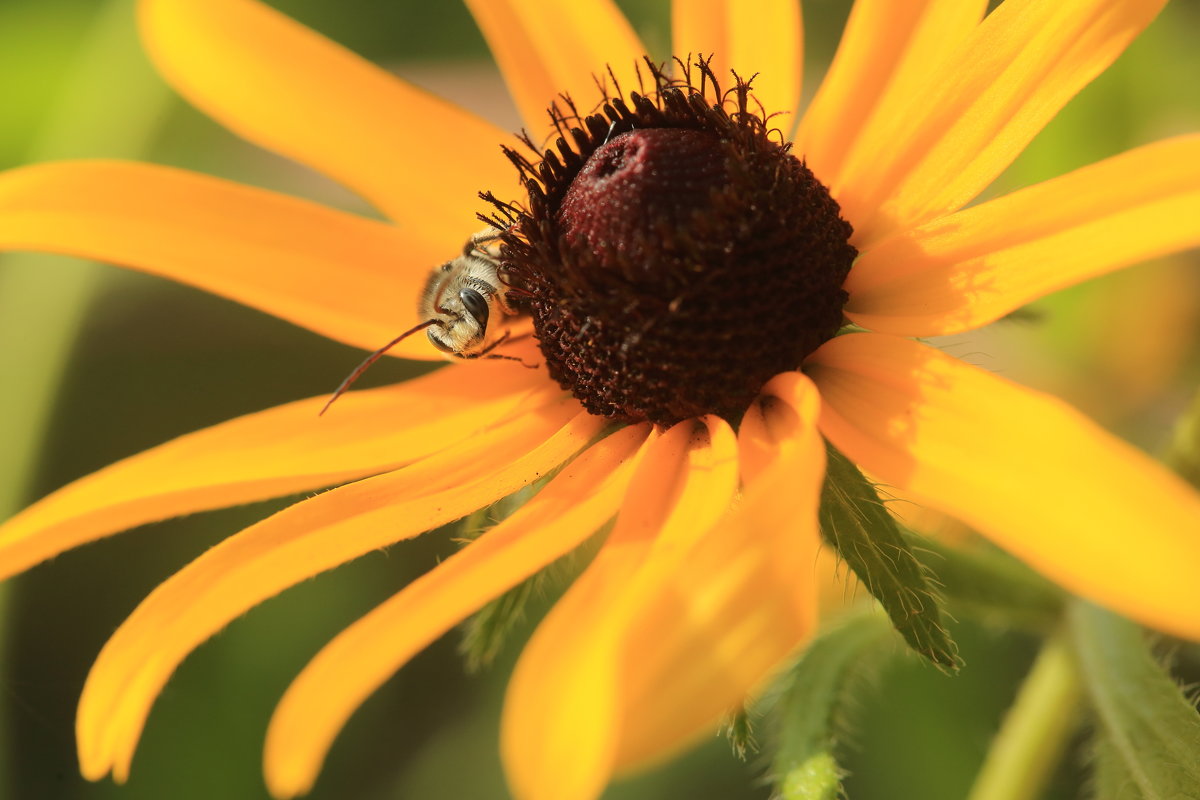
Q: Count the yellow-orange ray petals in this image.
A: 13